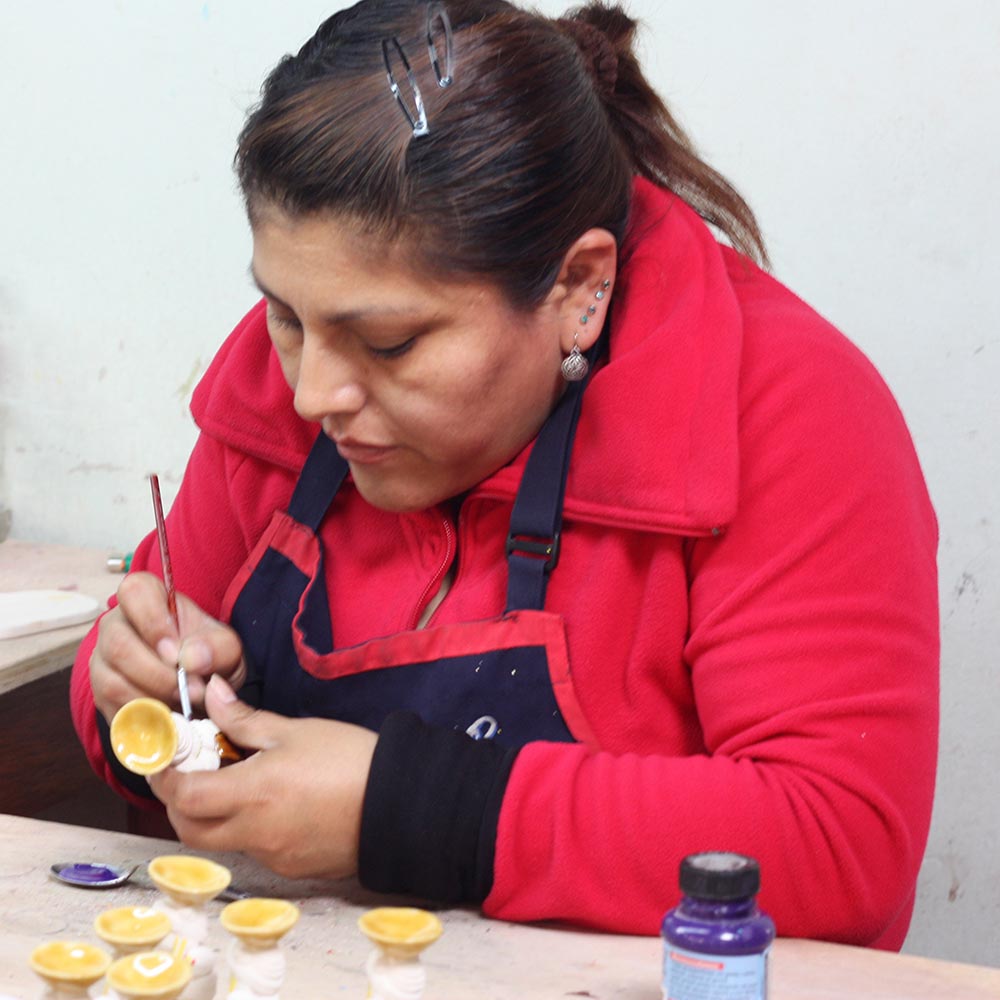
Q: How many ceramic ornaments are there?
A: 7